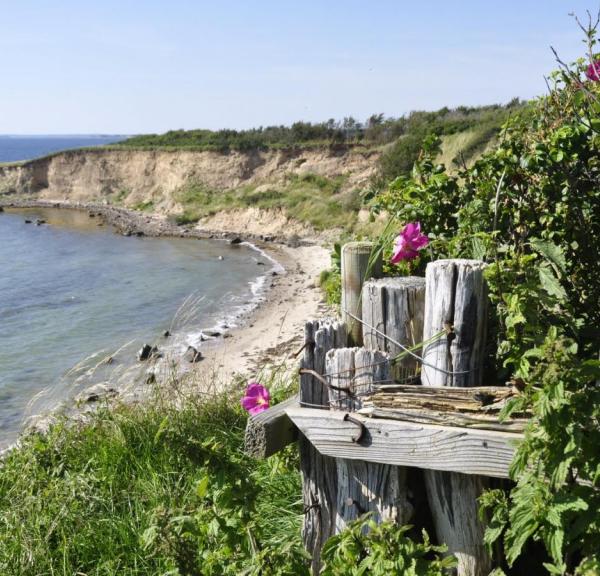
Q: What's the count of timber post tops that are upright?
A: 5